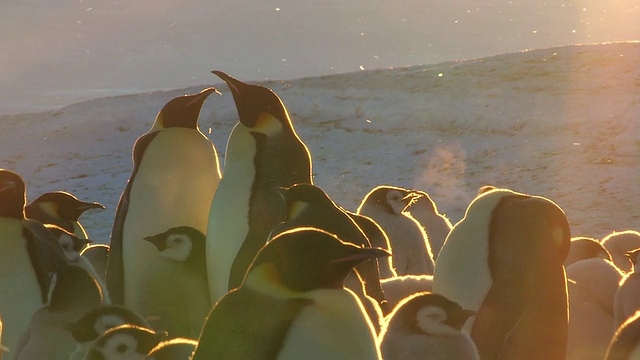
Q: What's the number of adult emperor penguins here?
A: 7